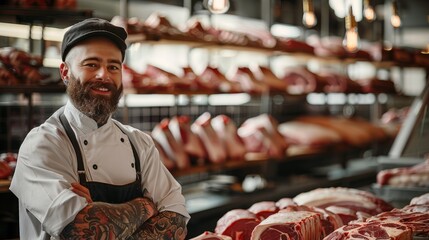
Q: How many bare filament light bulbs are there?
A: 5